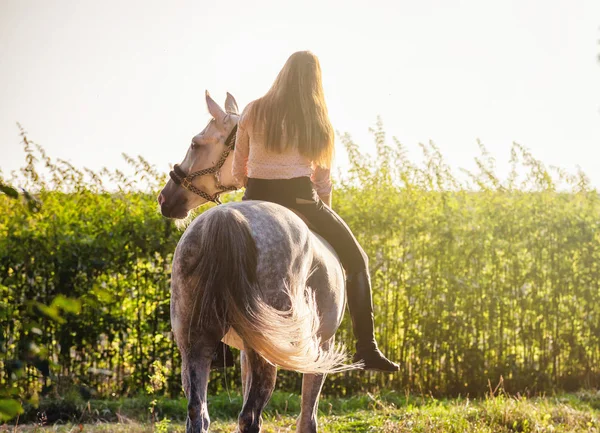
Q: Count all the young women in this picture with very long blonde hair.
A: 1